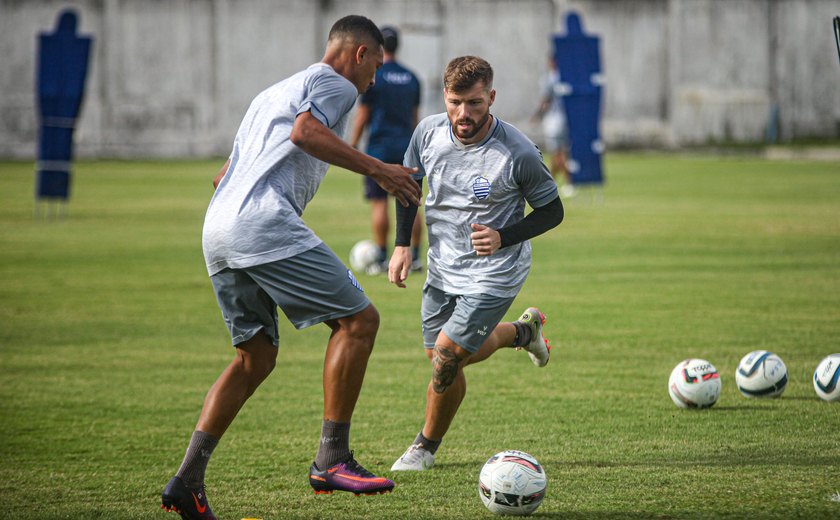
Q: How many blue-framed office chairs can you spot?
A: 0